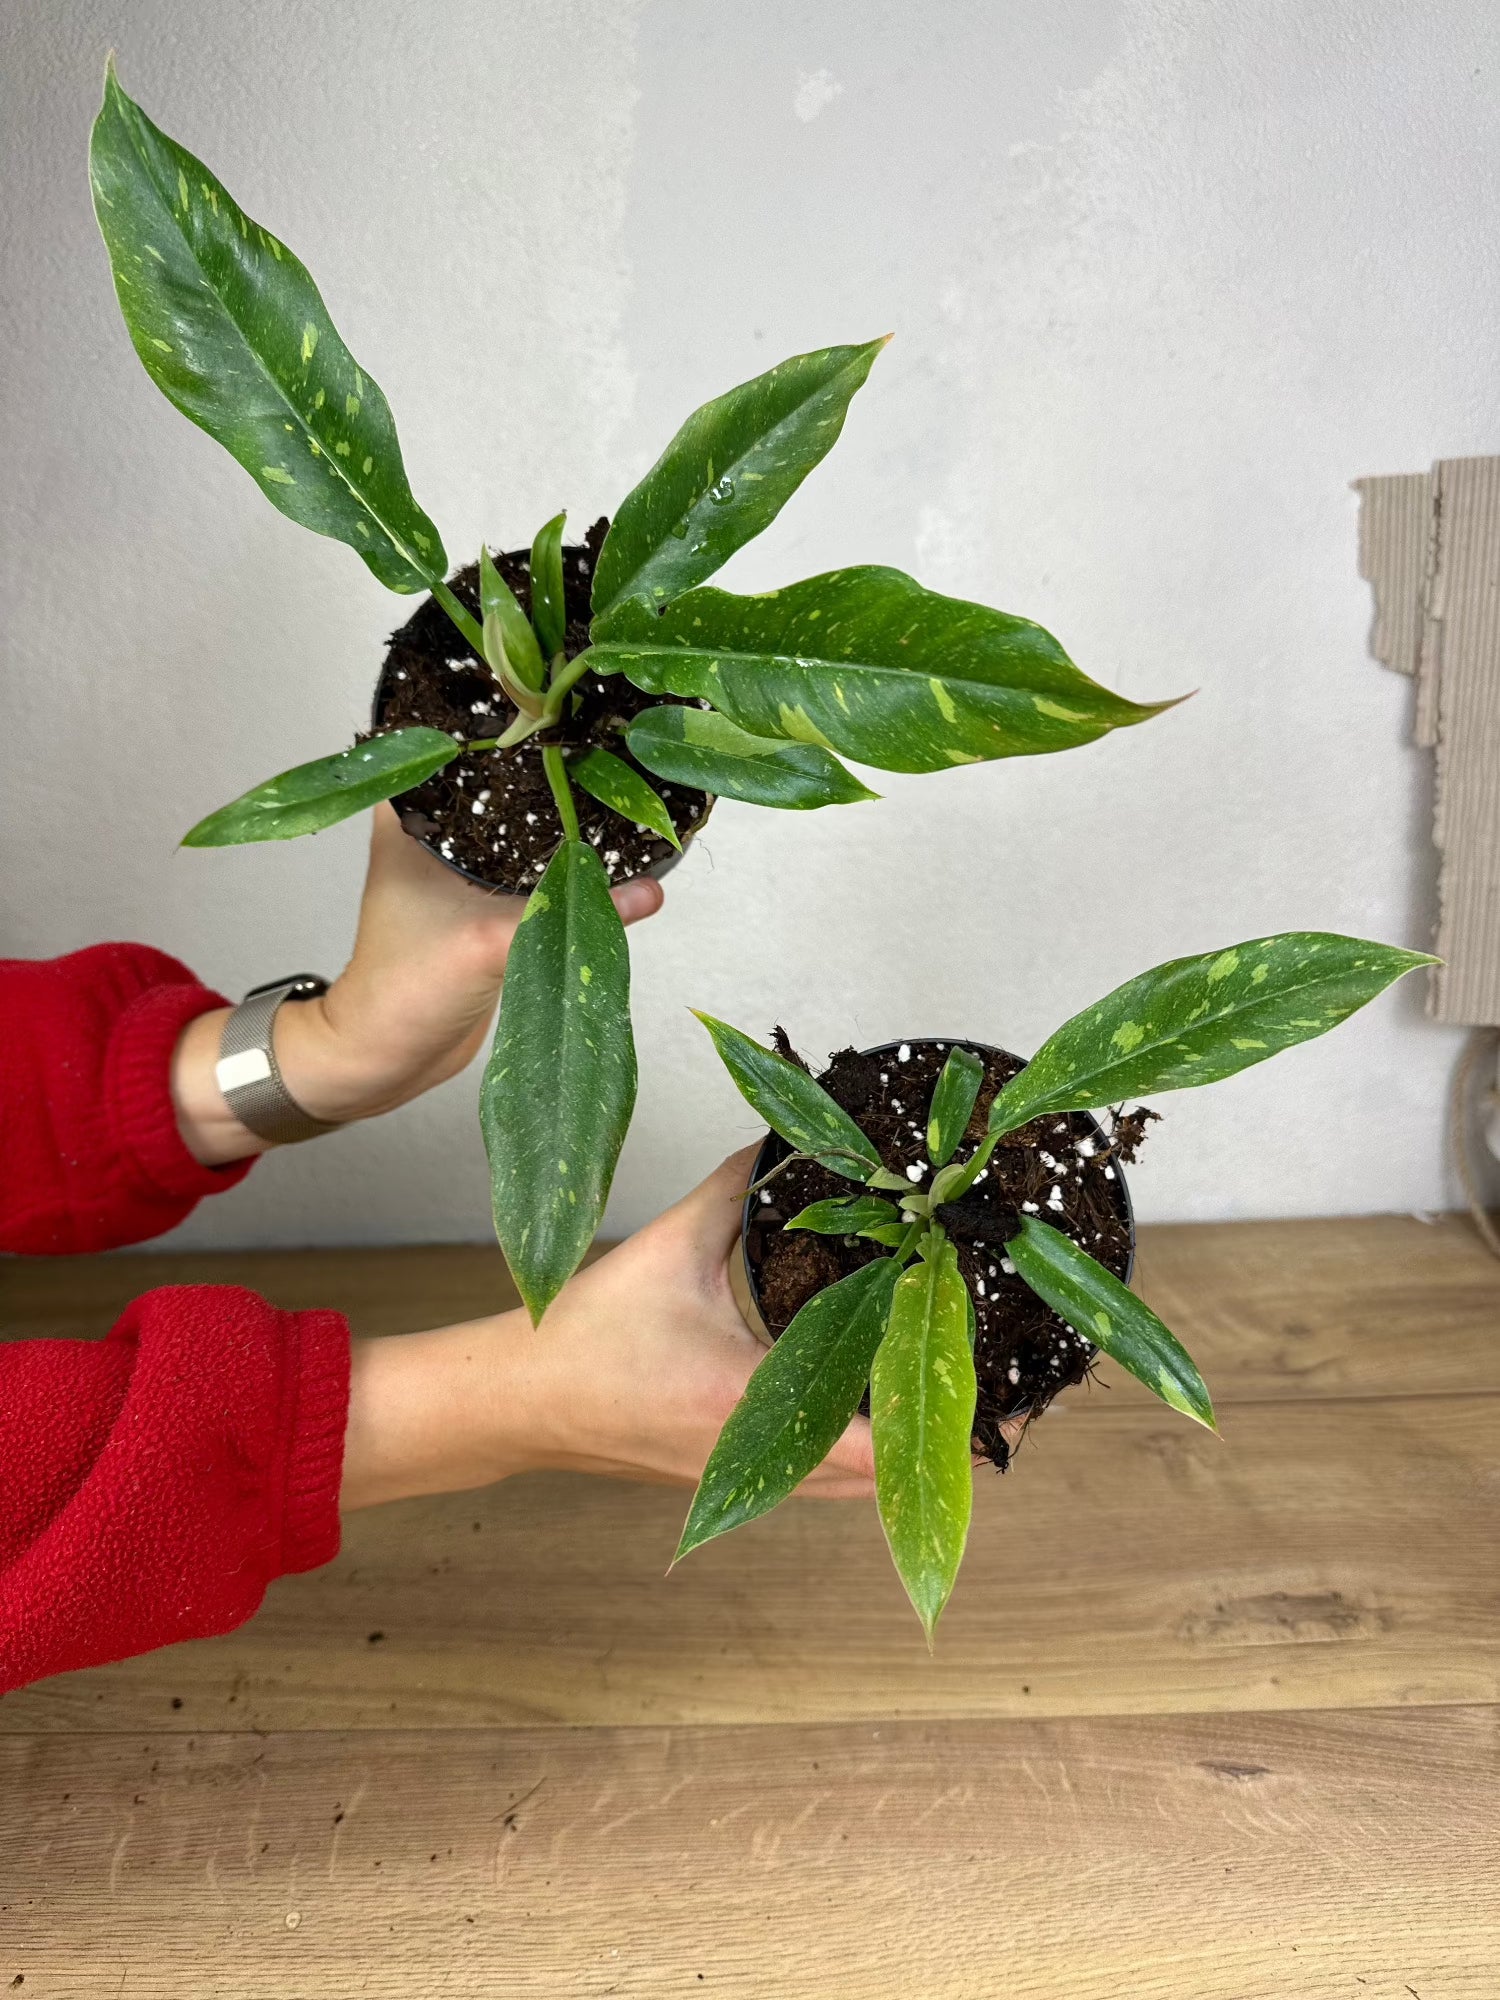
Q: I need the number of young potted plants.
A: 2